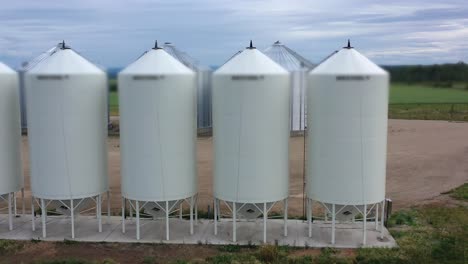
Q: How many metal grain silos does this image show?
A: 8